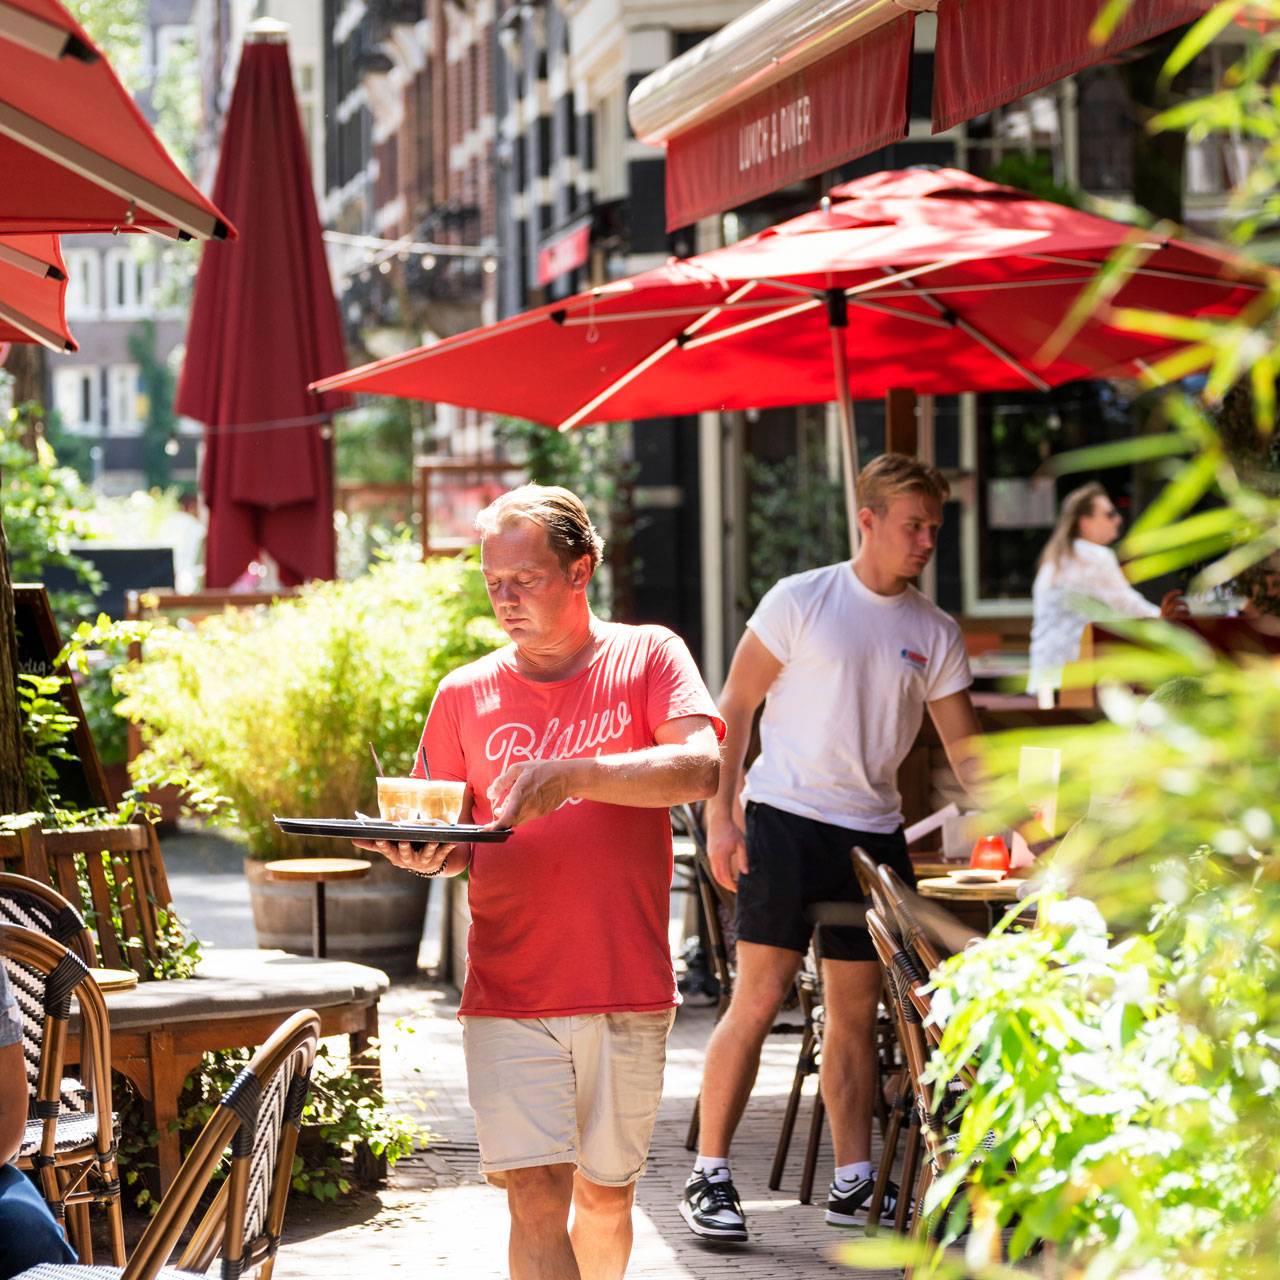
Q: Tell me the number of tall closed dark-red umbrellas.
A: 1